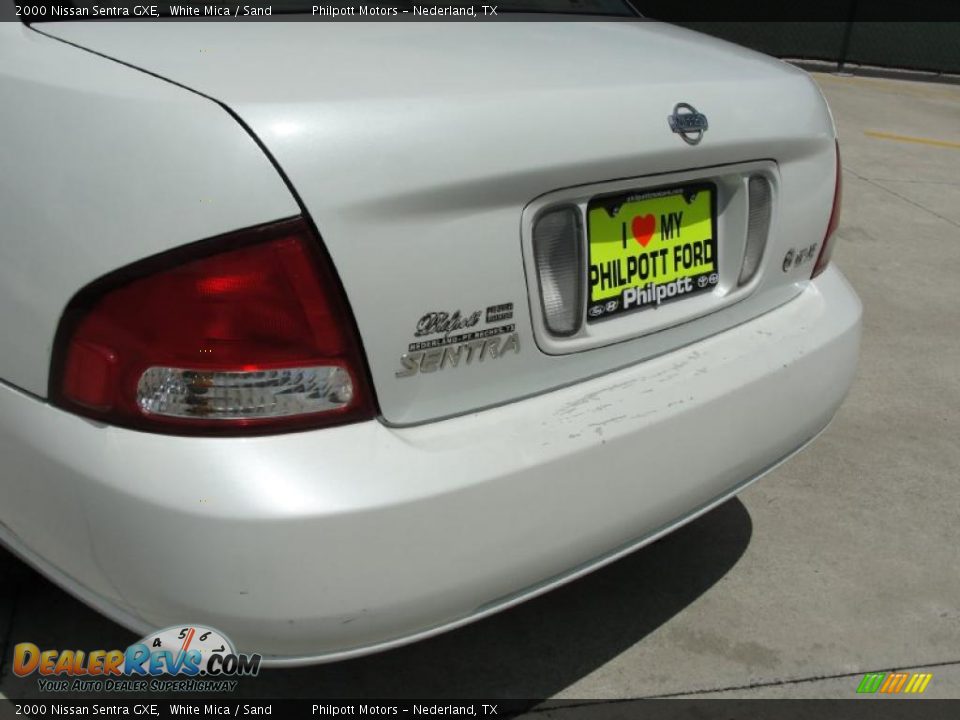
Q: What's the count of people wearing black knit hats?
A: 0